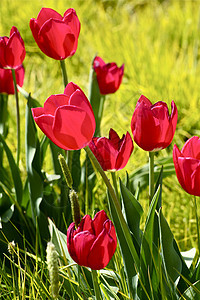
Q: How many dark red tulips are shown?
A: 9